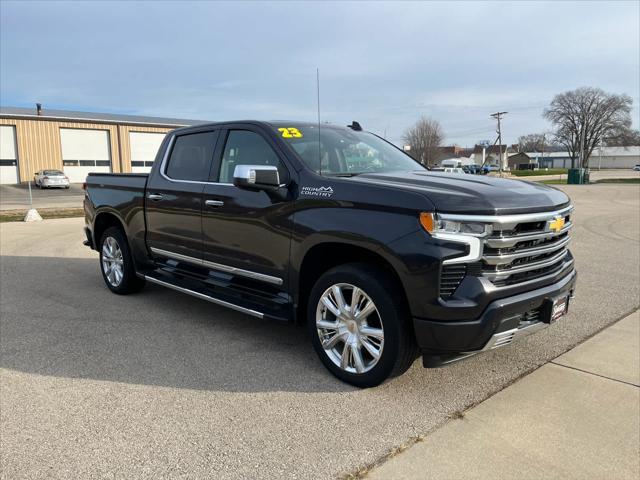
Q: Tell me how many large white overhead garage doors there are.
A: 3